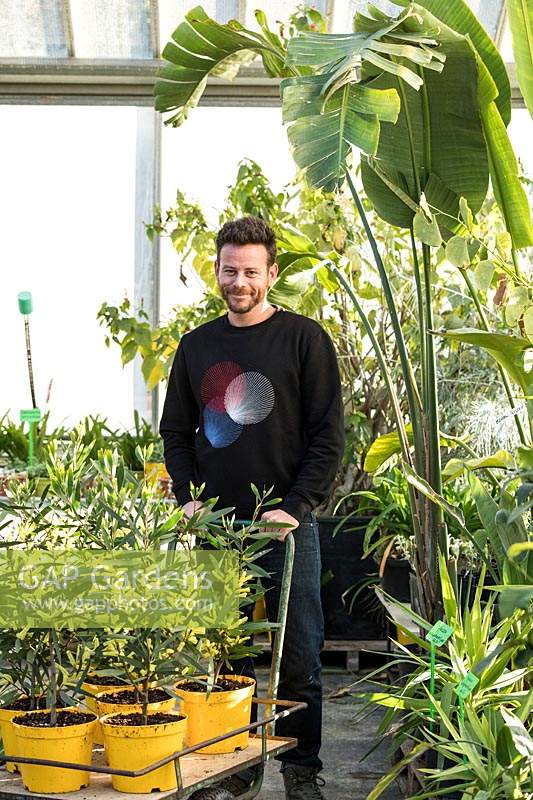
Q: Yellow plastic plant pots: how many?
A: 6